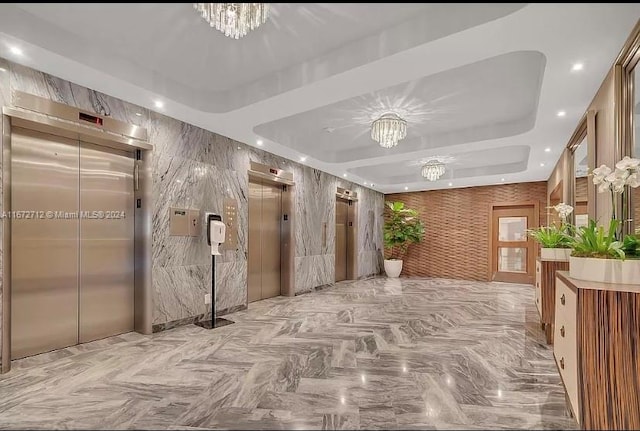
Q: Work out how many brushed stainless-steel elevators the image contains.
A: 3